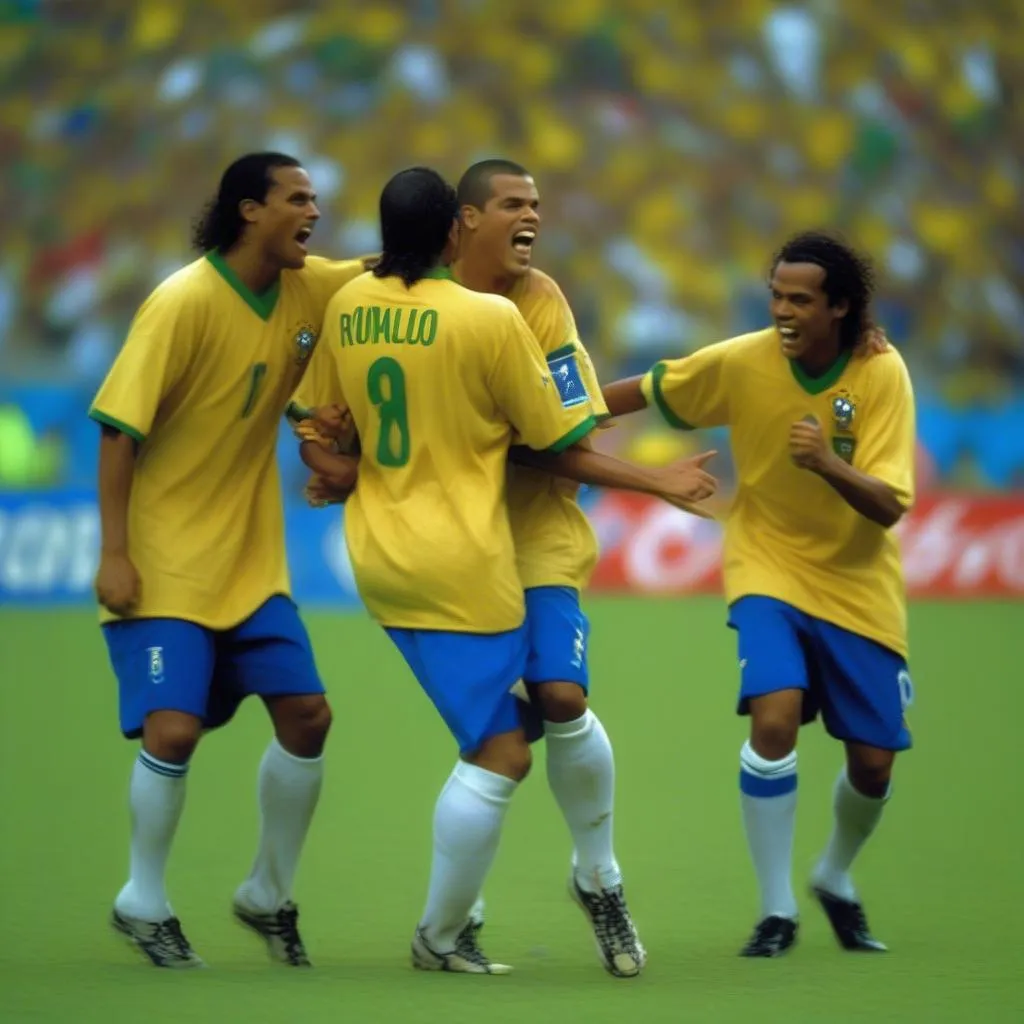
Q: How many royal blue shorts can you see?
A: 4